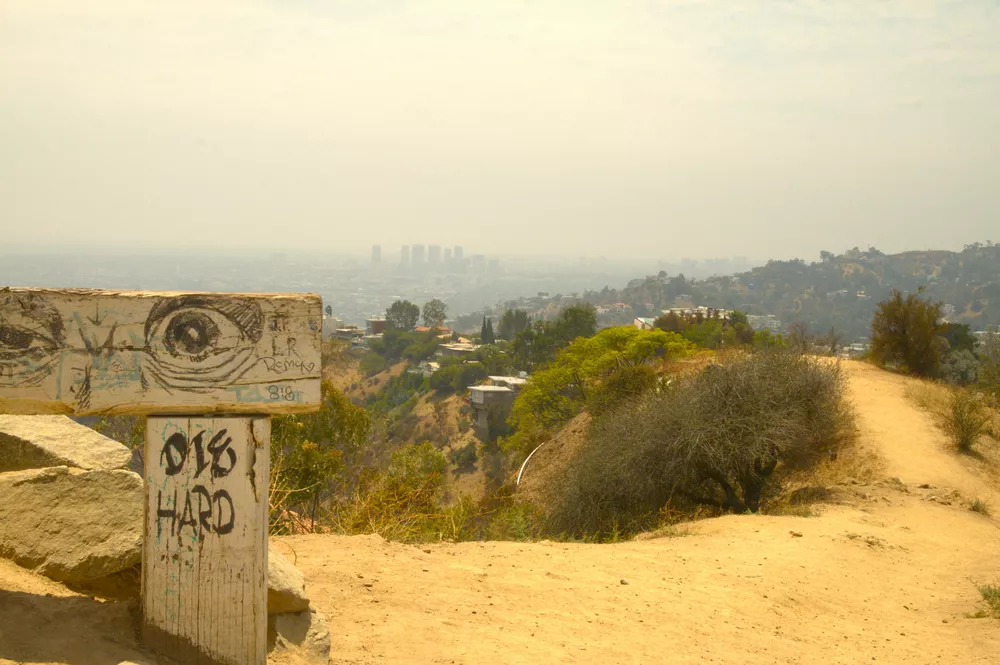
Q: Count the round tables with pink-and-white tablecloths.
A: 0